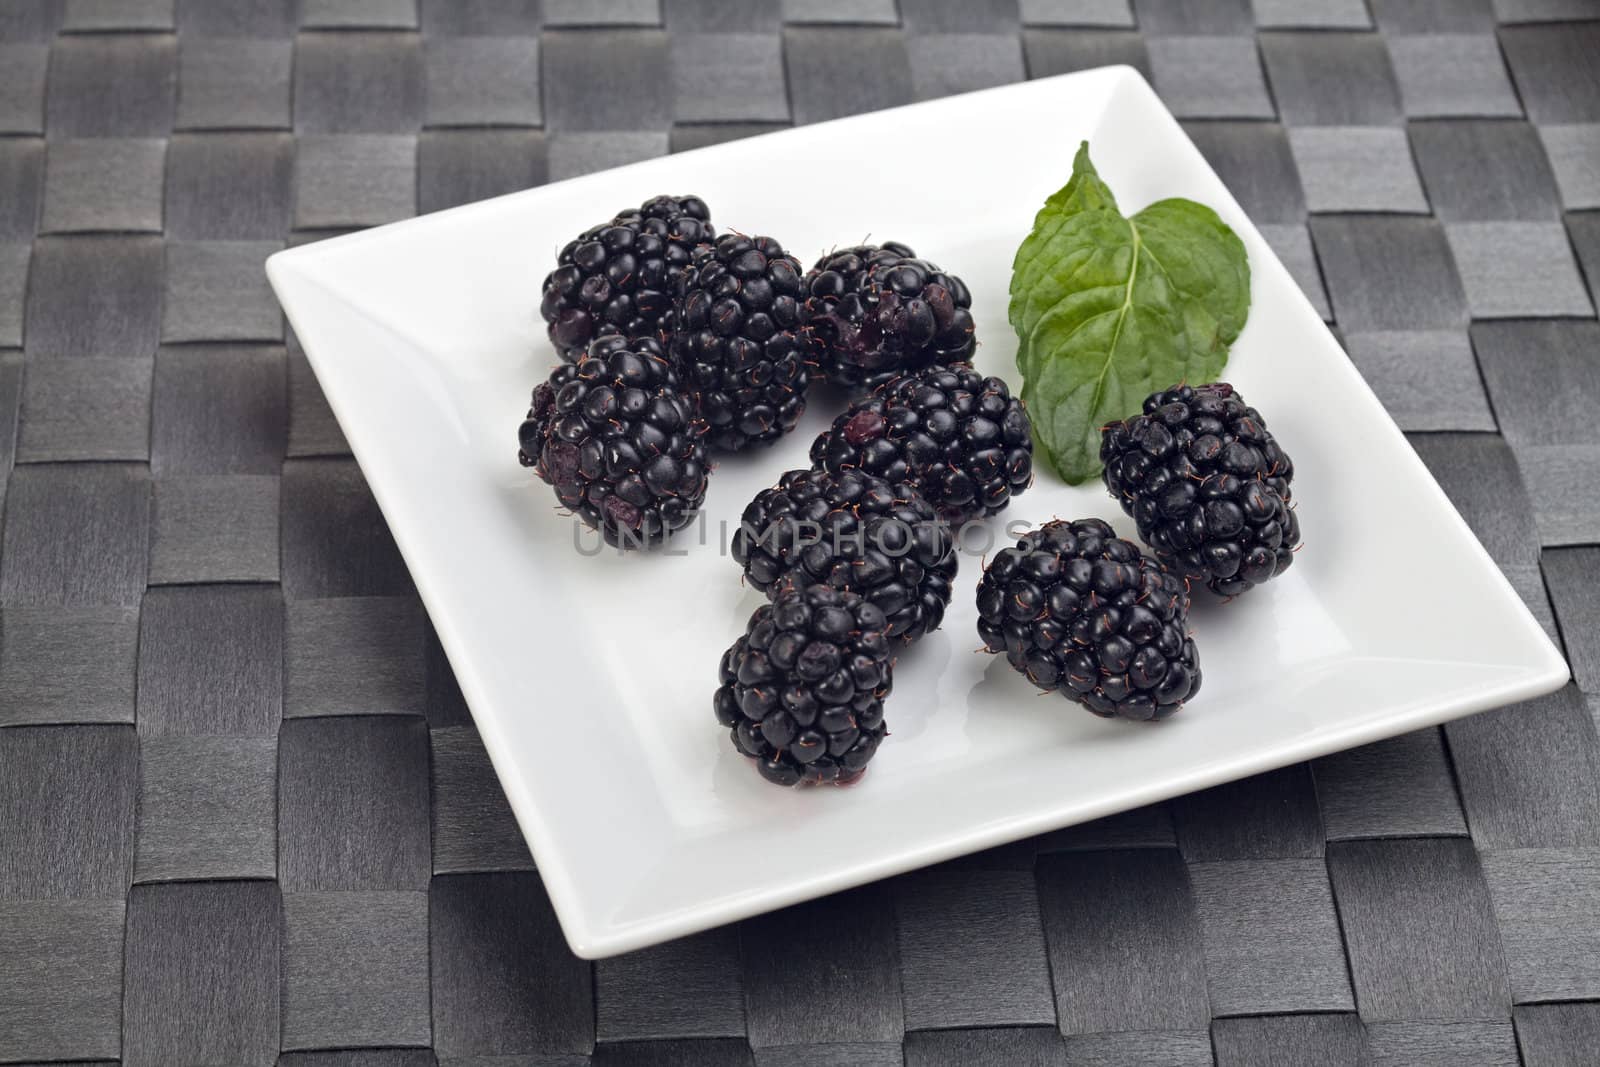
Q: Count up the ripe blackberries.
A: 9